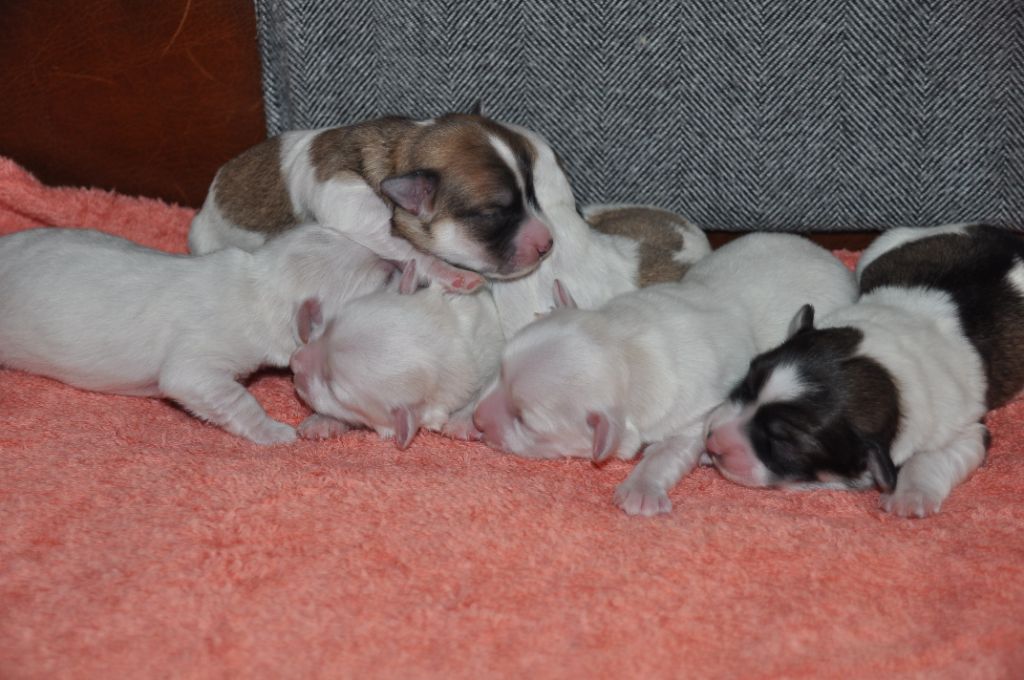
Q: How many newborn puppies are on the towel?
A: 6